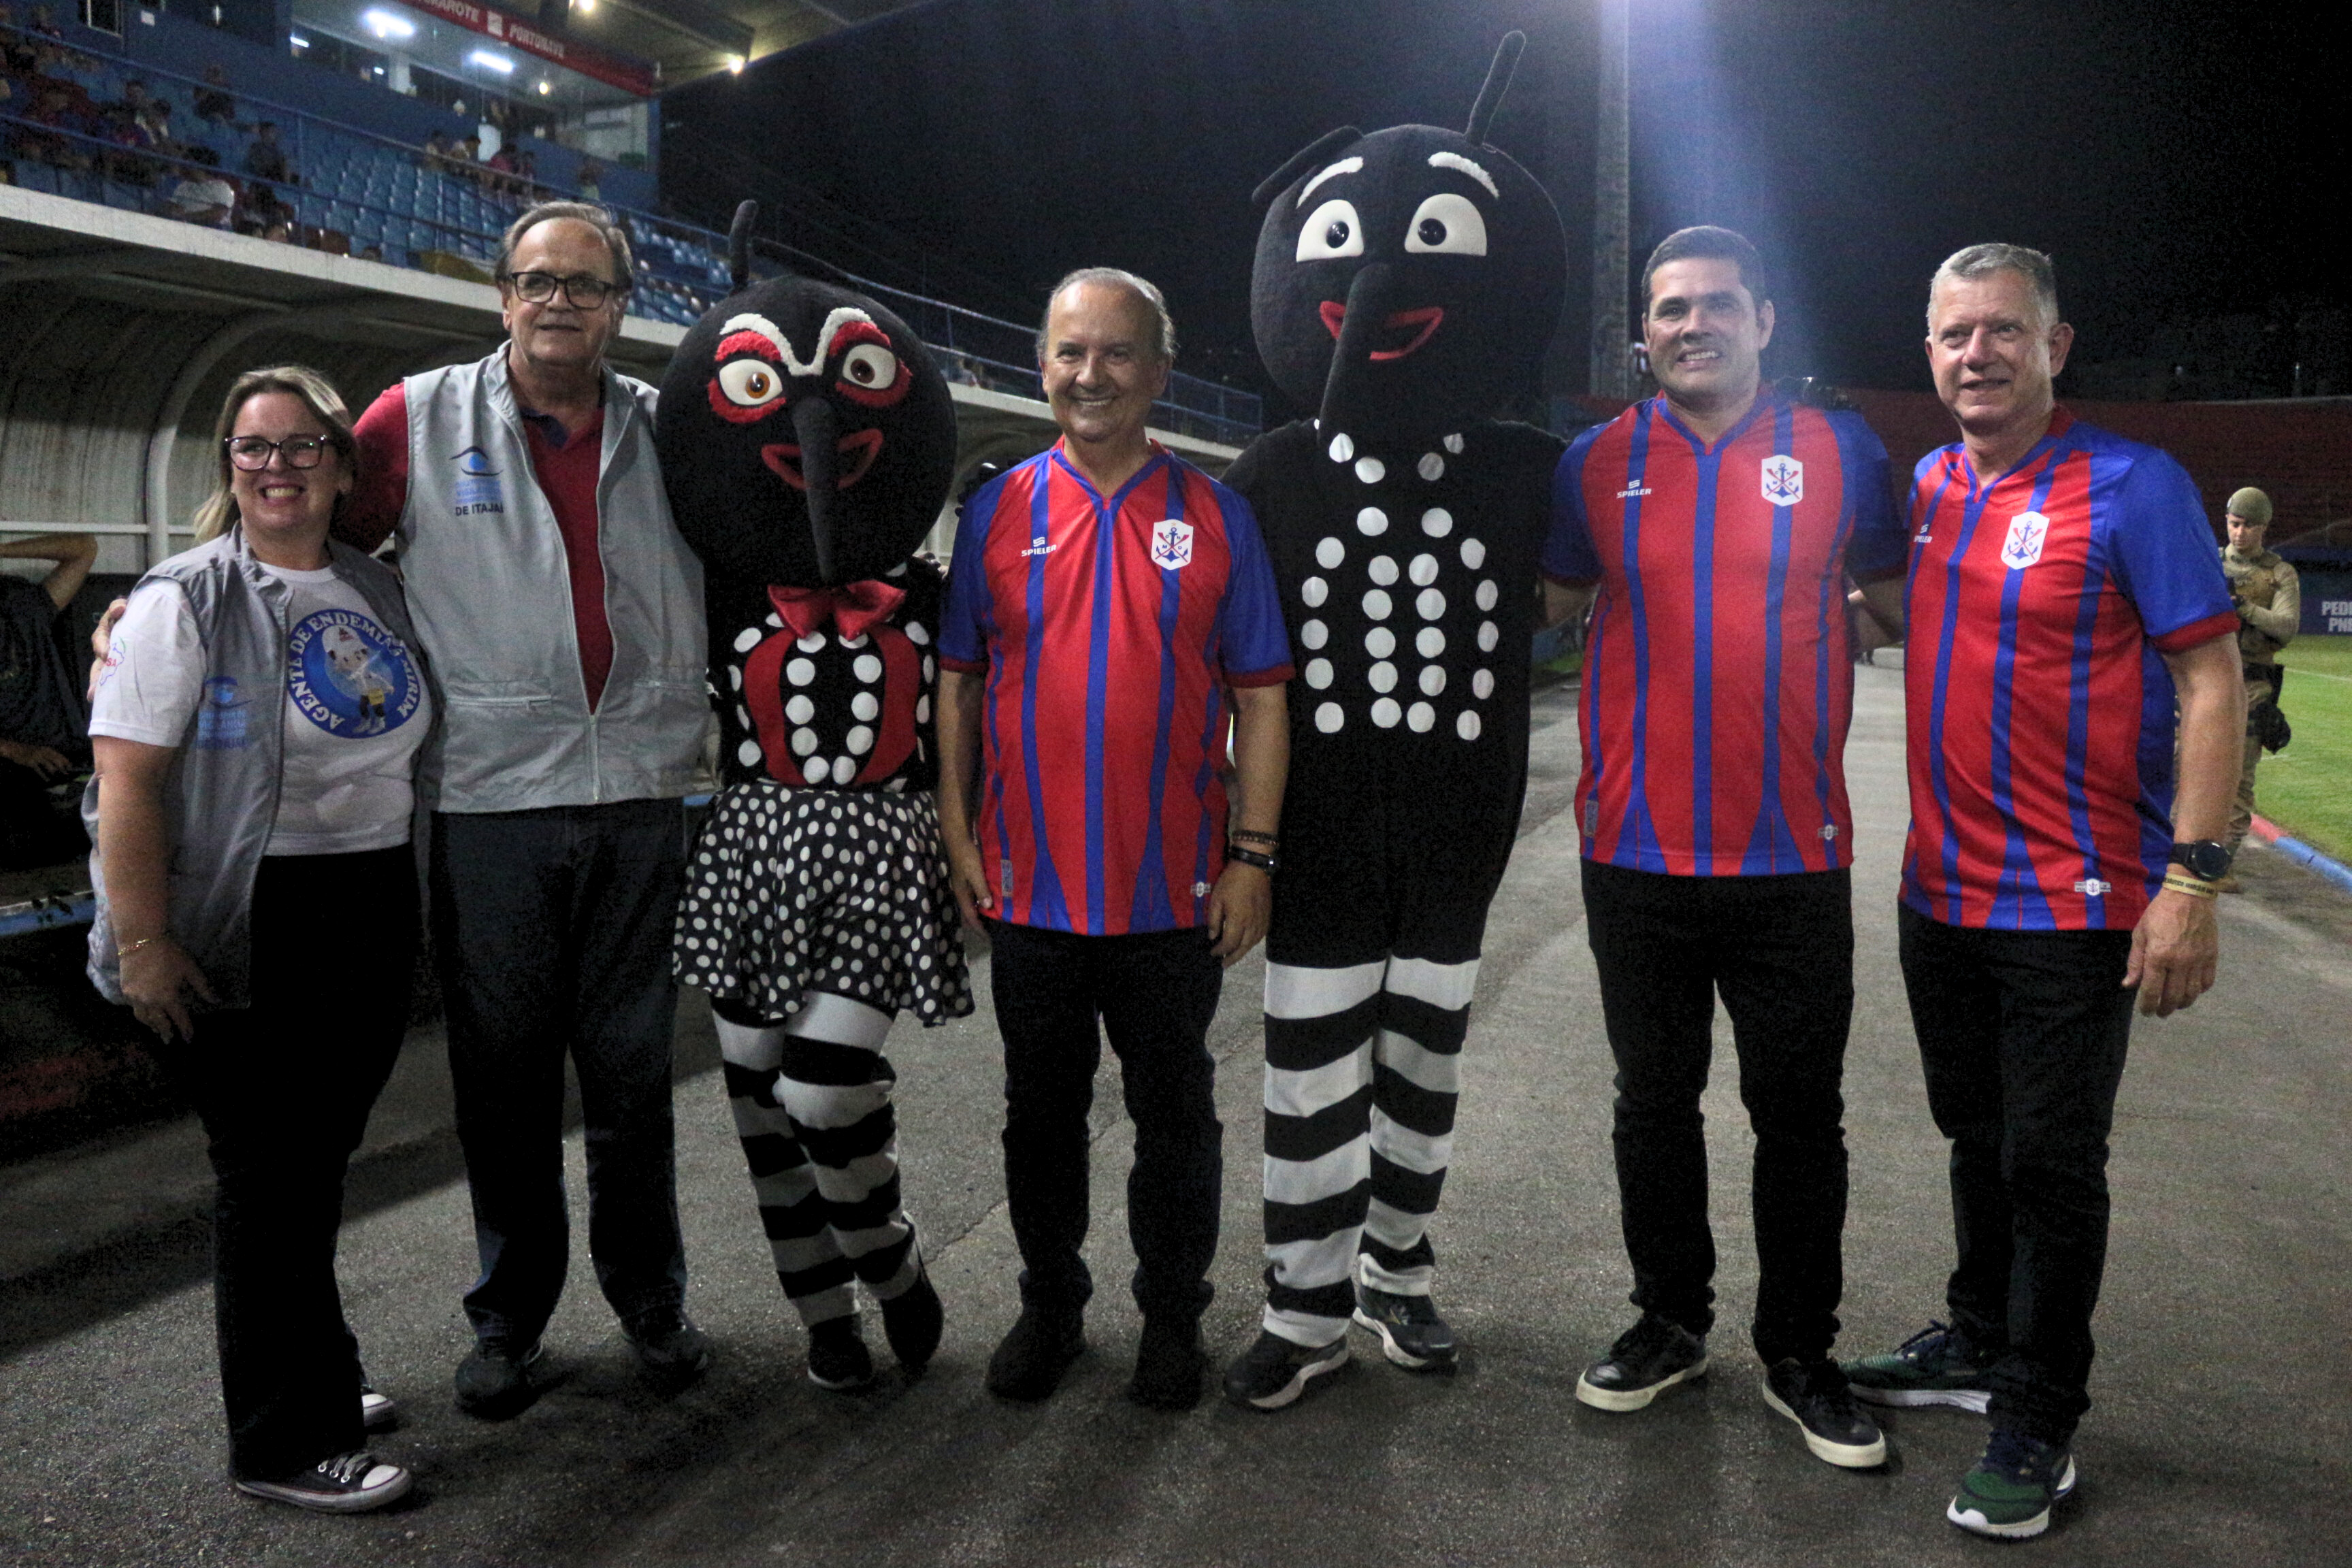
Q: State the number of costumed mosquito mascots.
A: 2